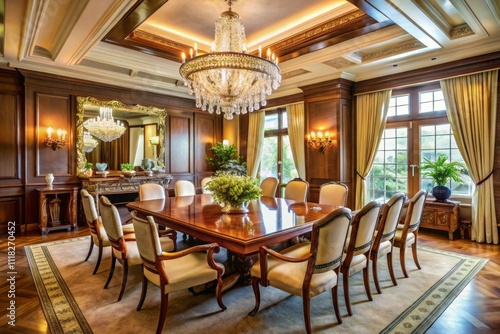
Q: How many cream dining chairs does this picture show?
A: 13